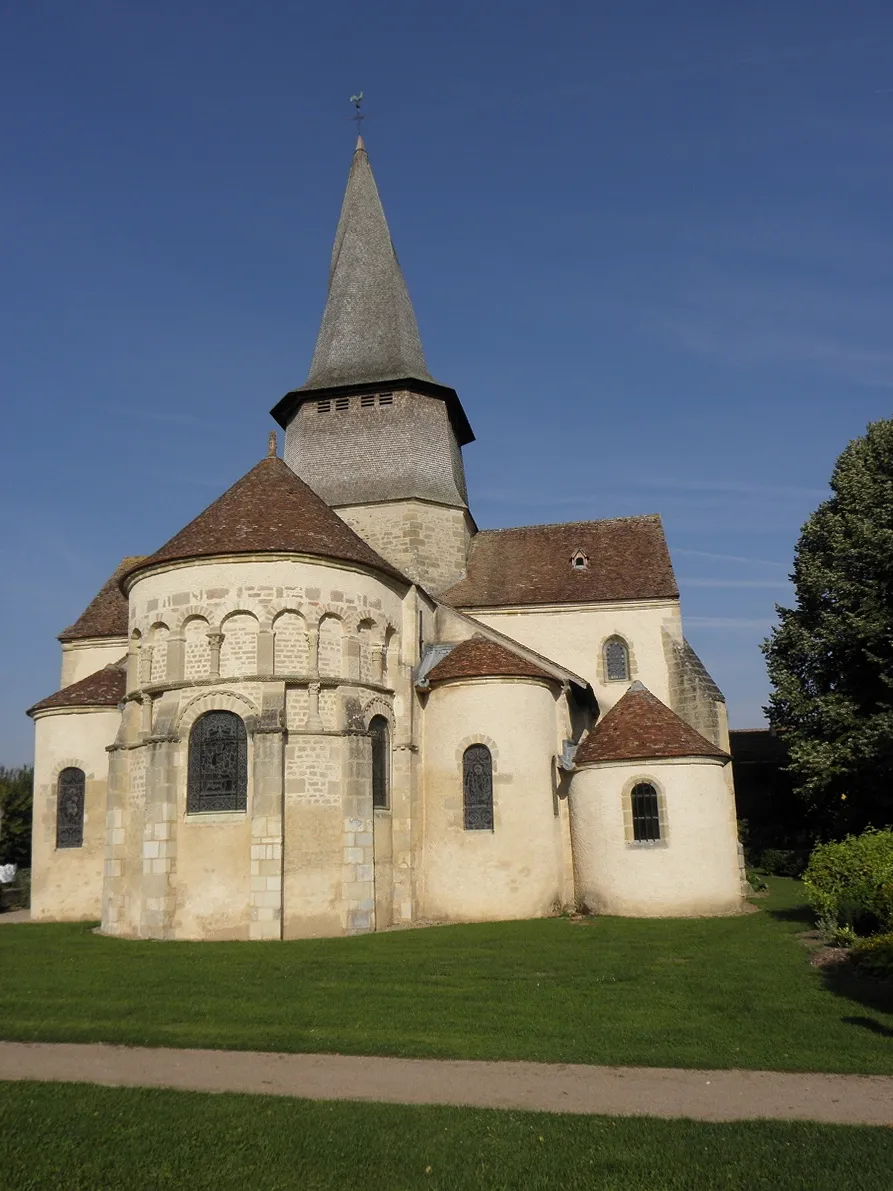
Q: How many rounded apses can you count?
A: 4